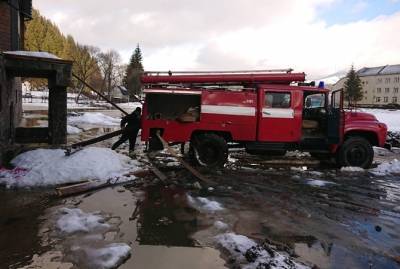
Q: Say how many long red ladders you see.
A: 1